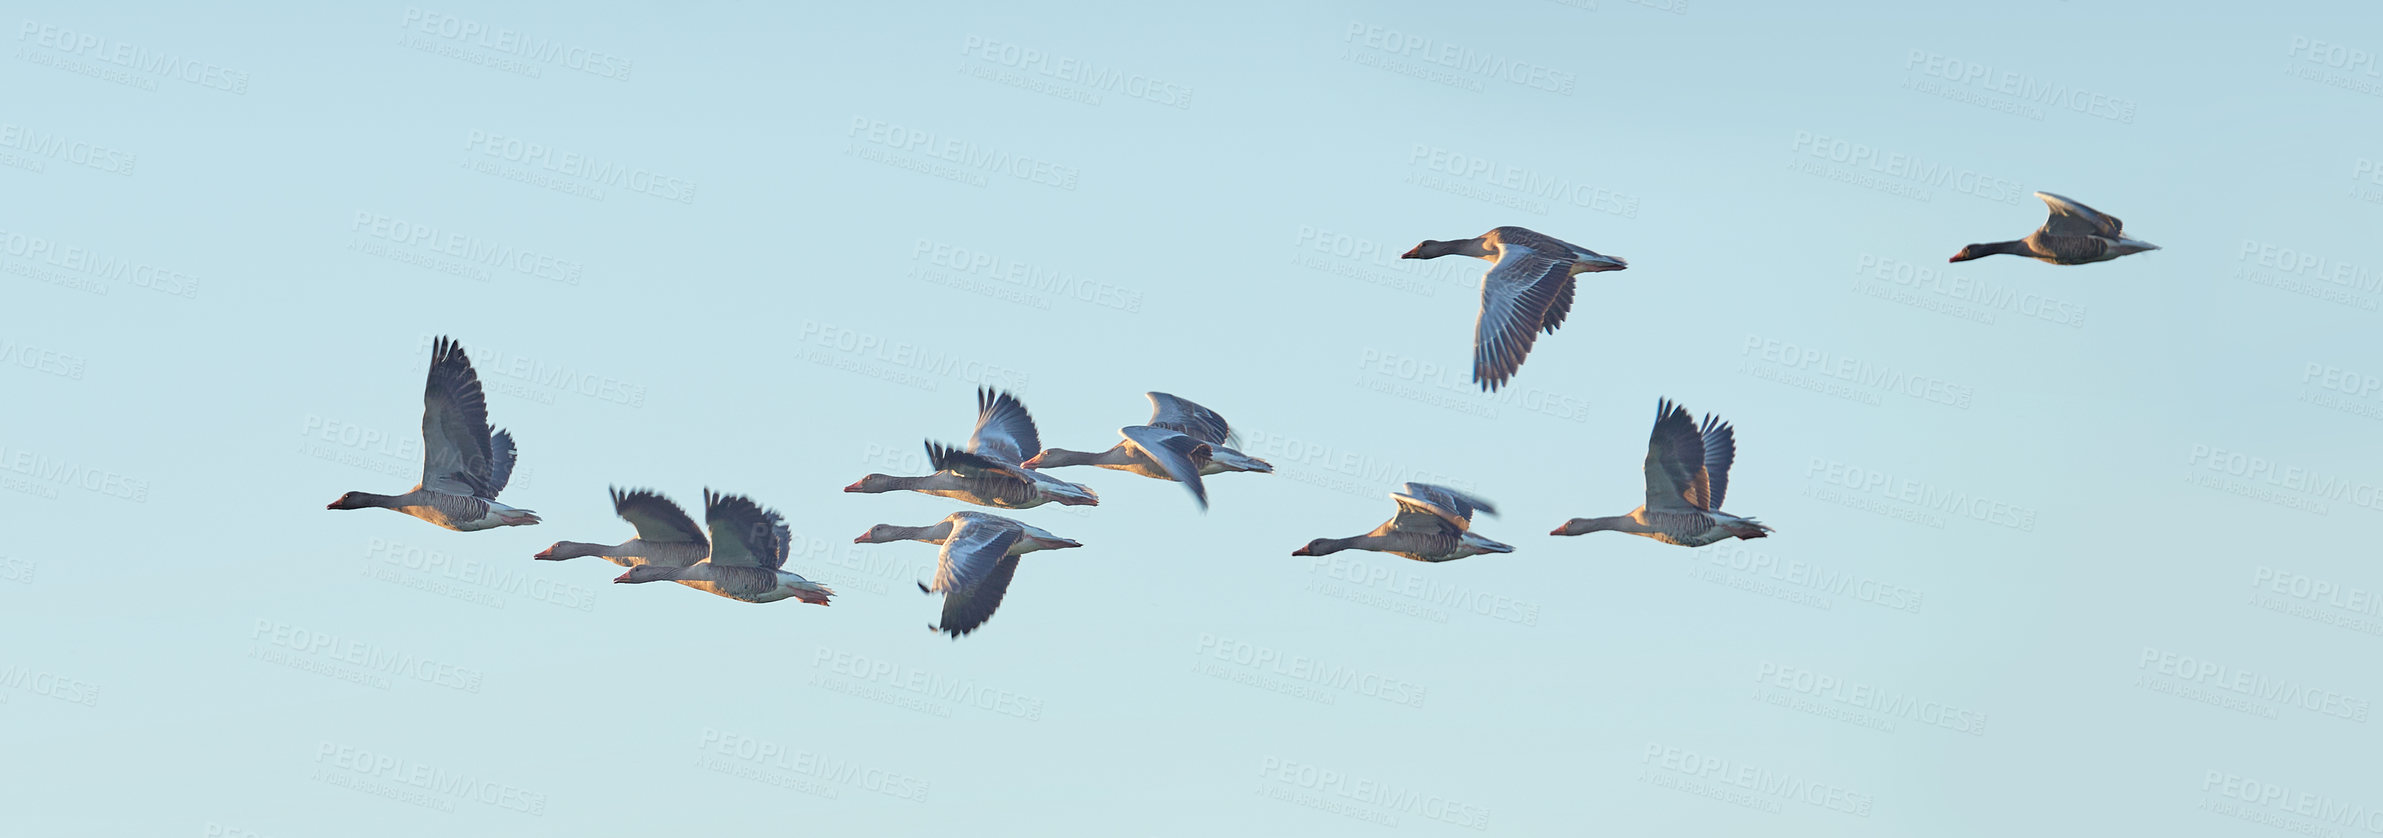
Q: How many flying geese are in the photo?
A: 10